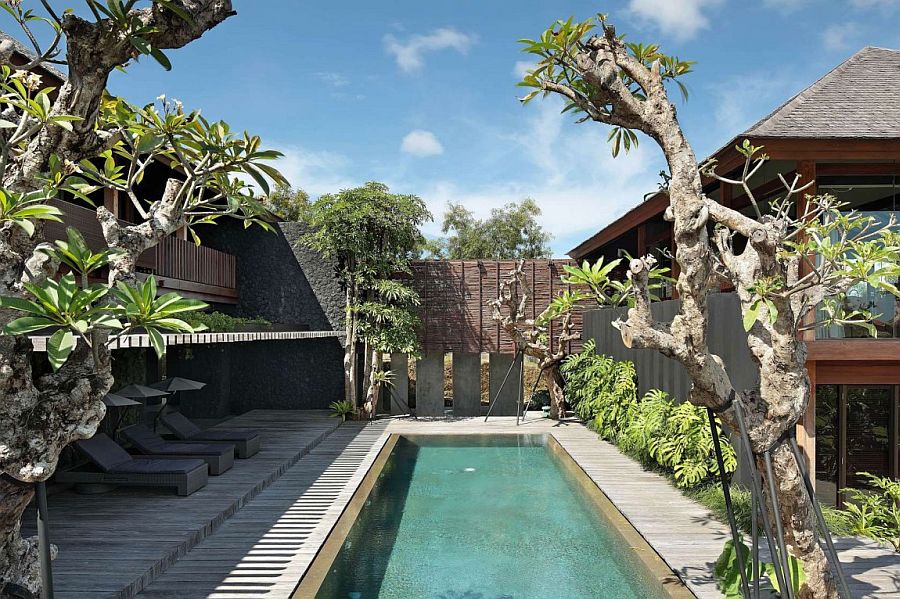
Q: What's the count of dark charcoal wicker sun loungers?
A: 3